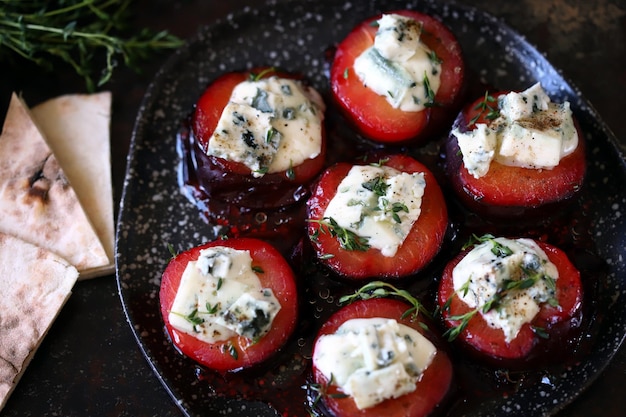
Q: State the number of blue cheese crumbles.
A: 7